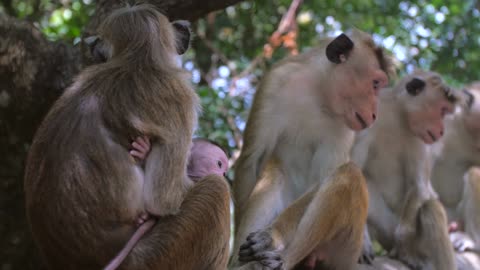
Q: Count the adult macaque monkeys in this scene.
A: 4